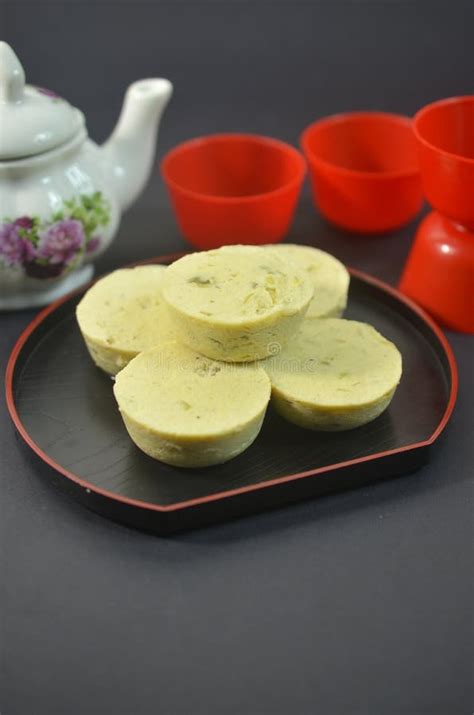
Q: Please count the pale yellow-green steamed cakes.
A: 5